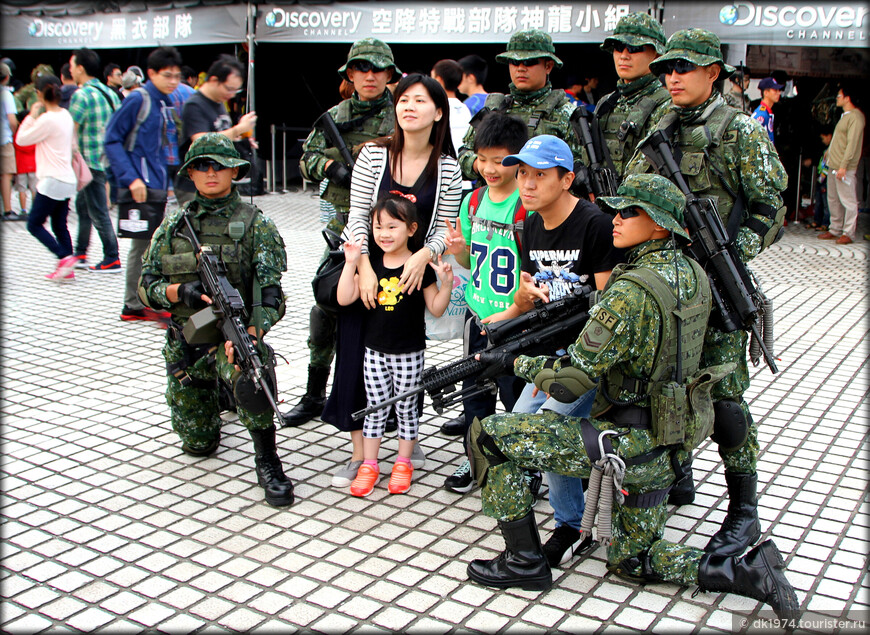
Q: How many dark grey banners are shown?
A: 3